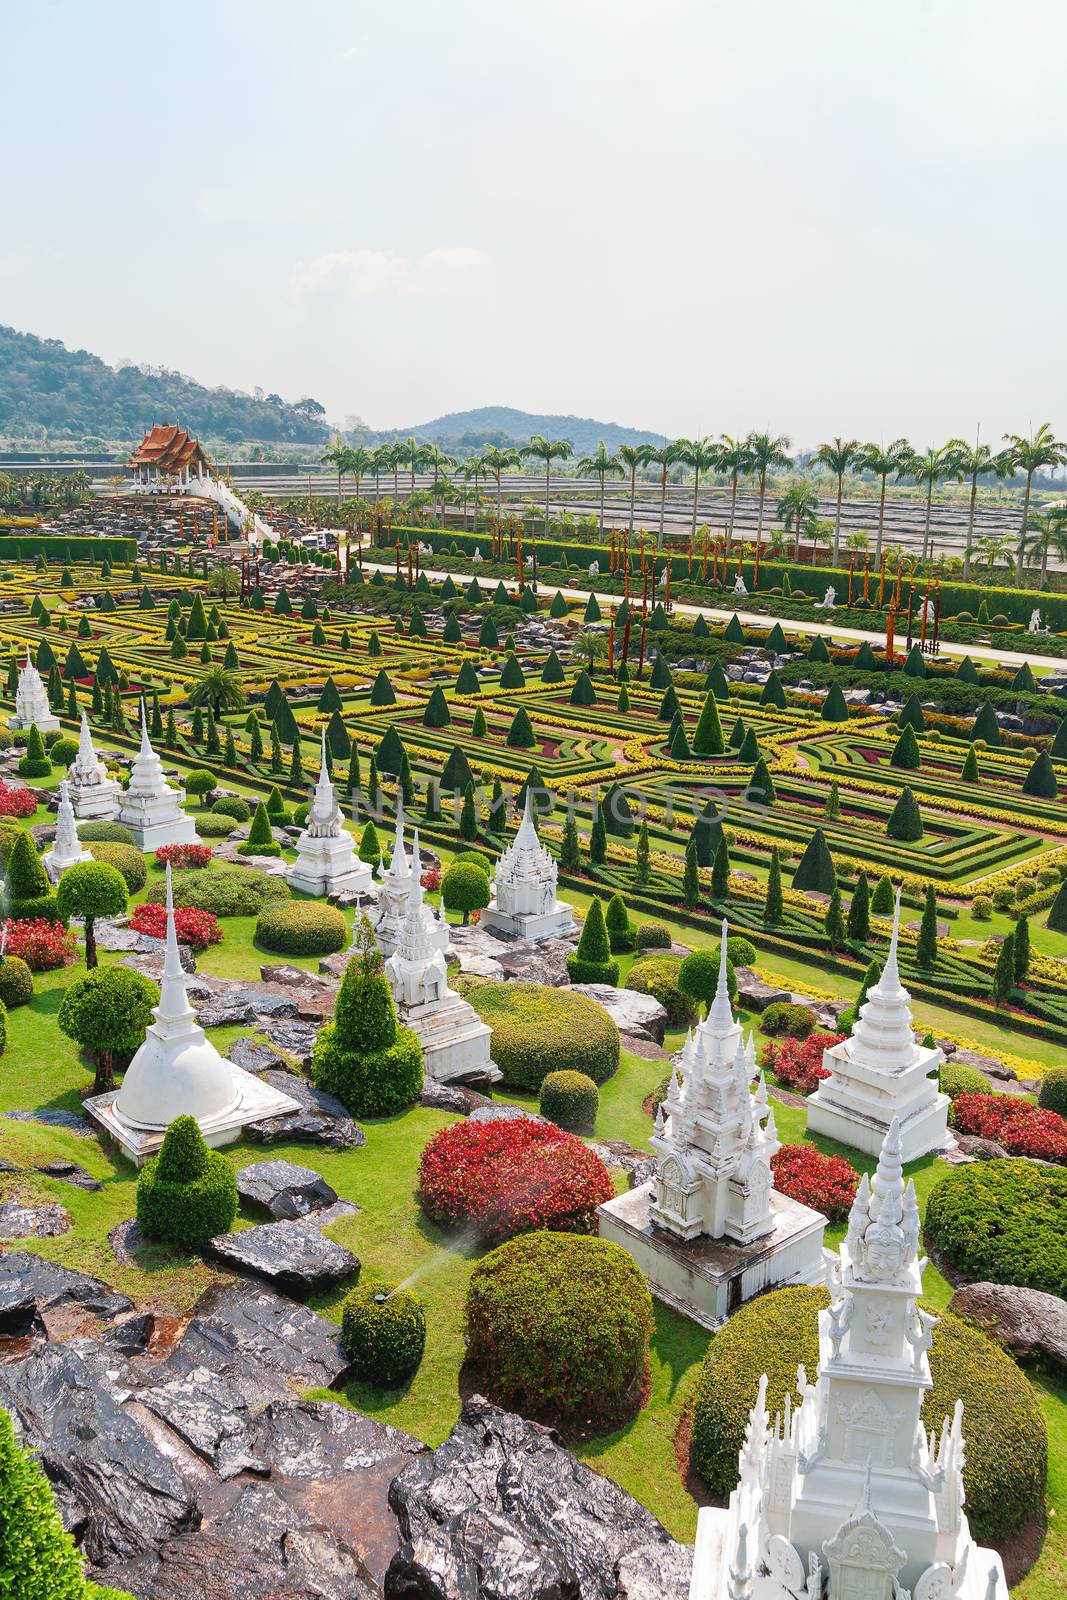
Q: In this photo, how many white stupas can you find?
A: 12